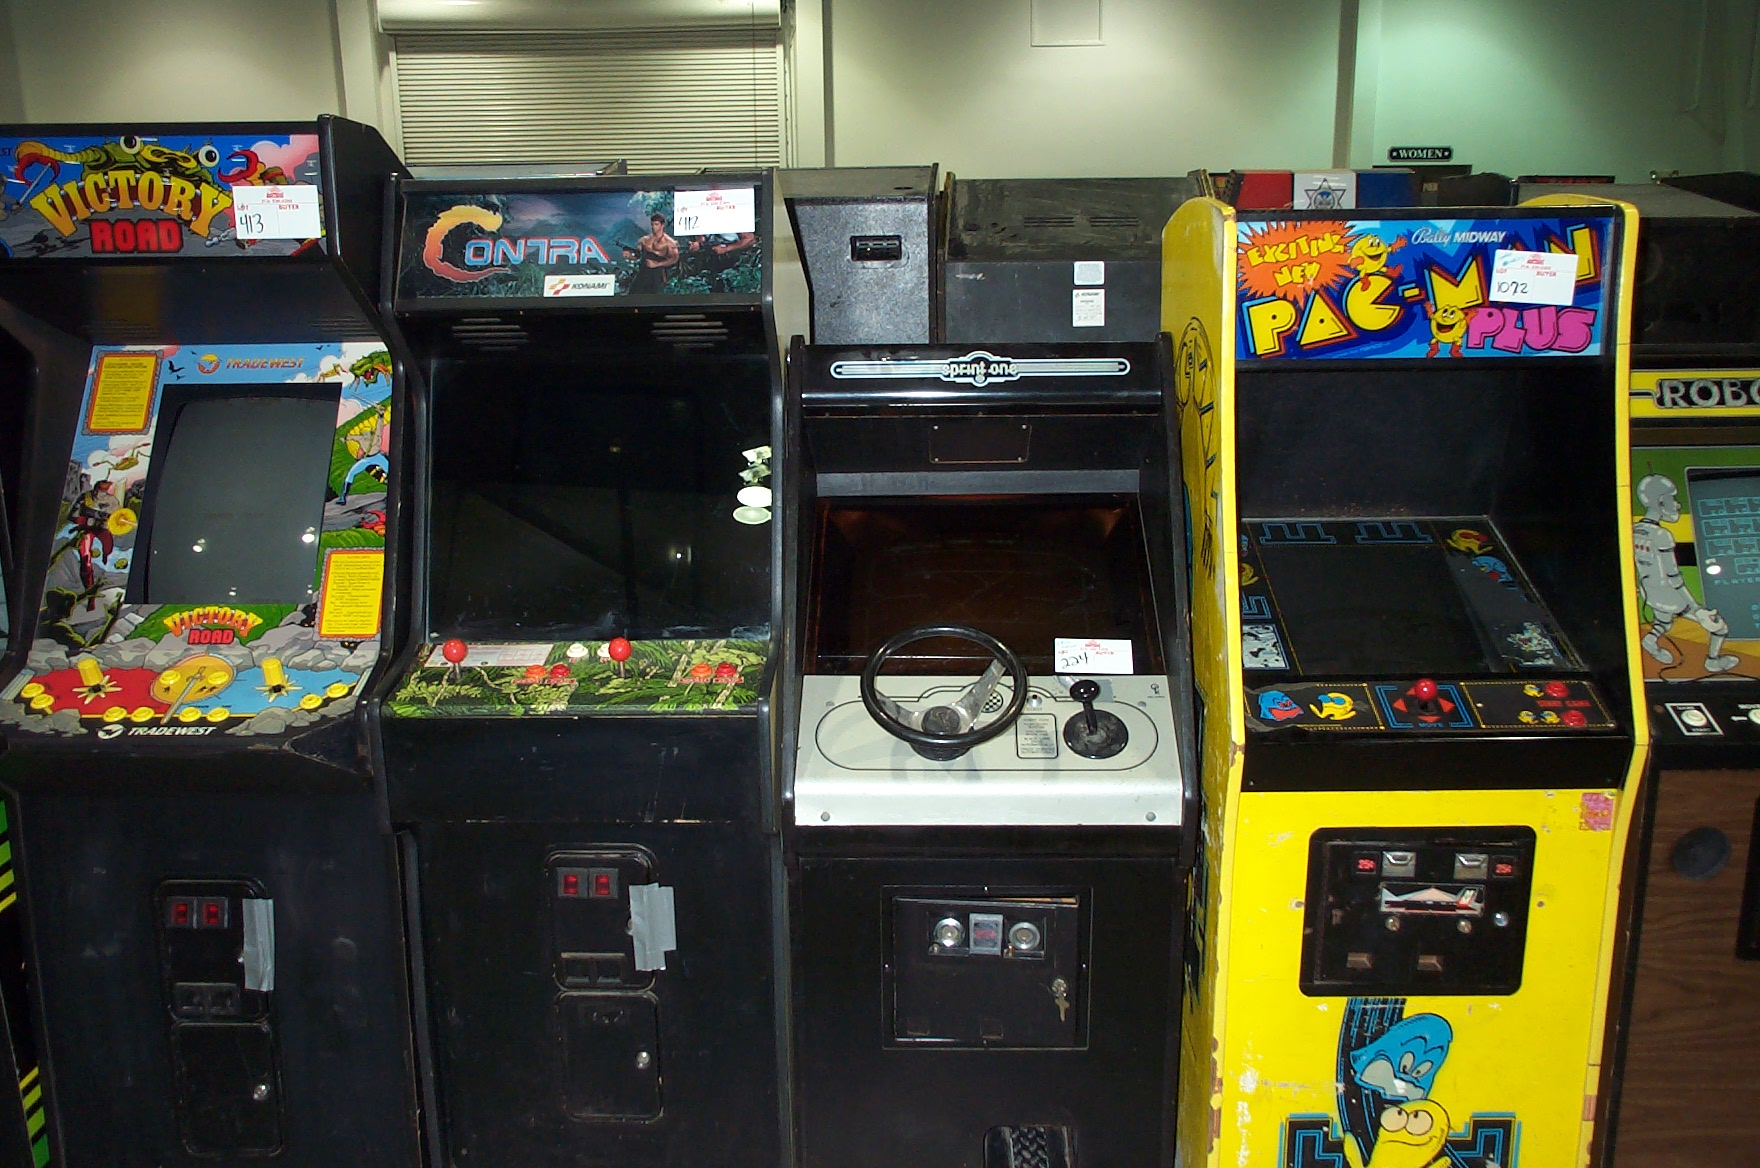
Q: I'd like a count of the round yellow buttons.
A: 10